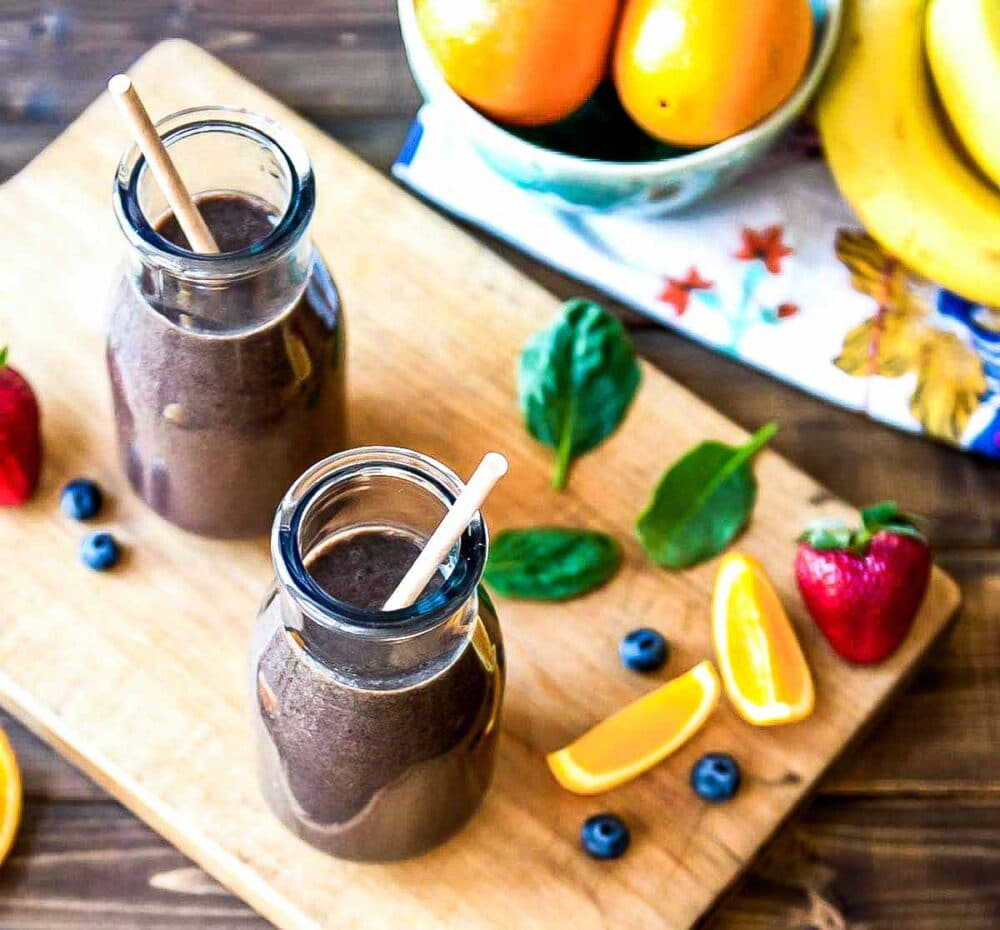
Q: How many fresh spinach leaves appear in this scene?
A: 3